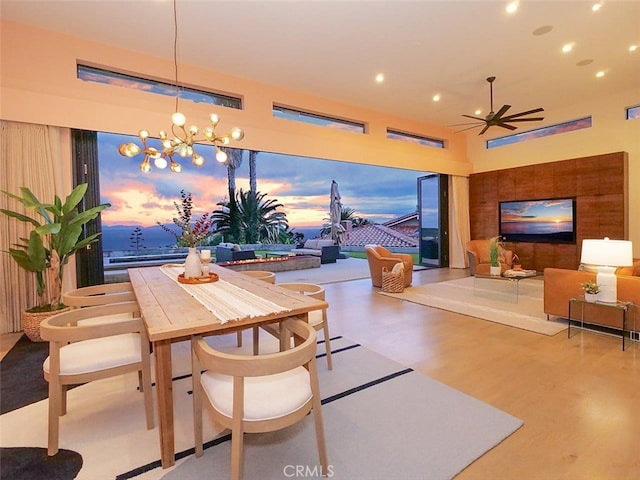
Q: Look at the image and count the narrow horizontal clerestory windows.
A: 5